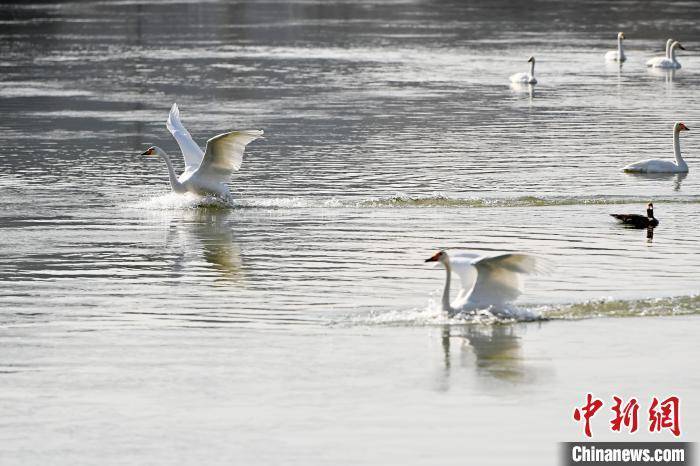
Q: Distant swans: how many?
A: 4